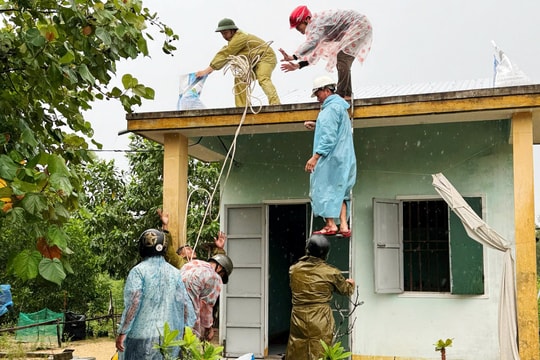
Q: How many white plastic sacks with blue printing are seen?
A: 2